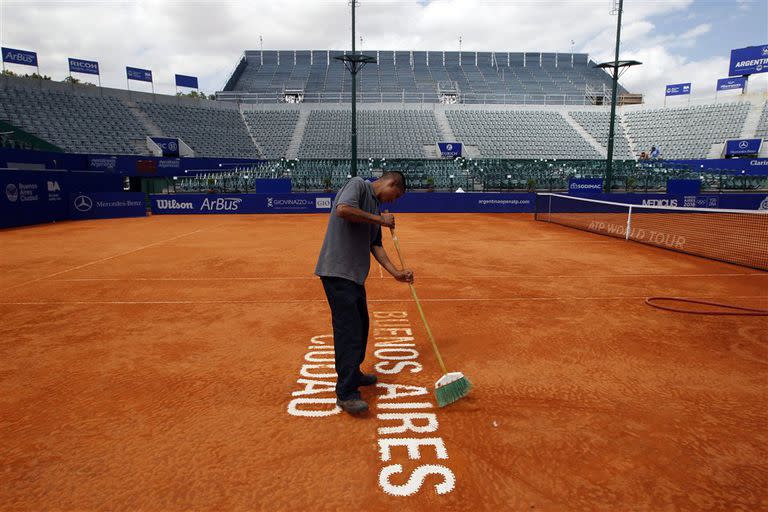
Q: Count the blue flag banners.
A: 7